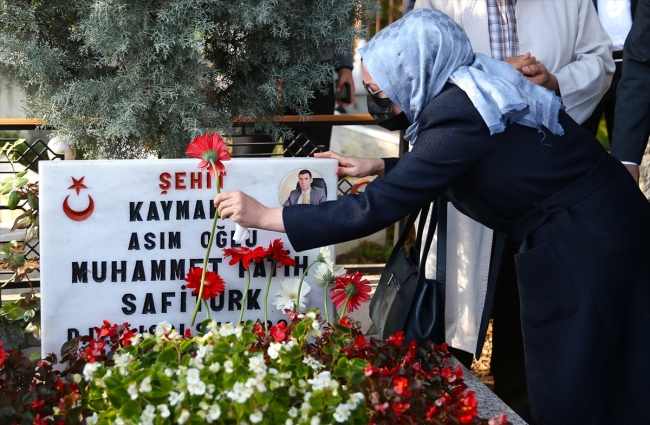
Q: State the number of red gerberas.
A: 5